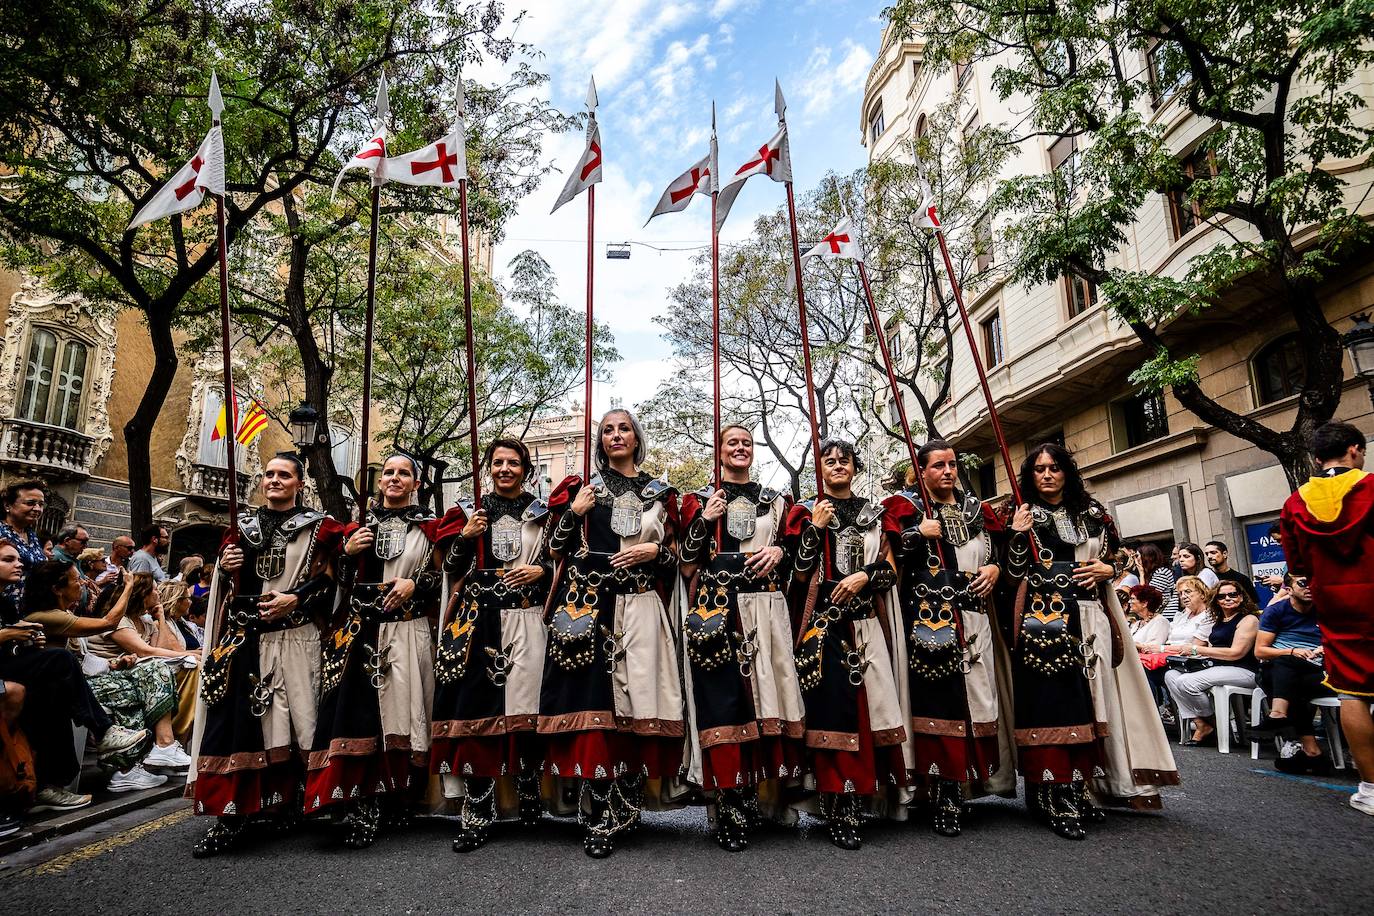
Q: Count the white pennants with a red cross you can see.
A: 8